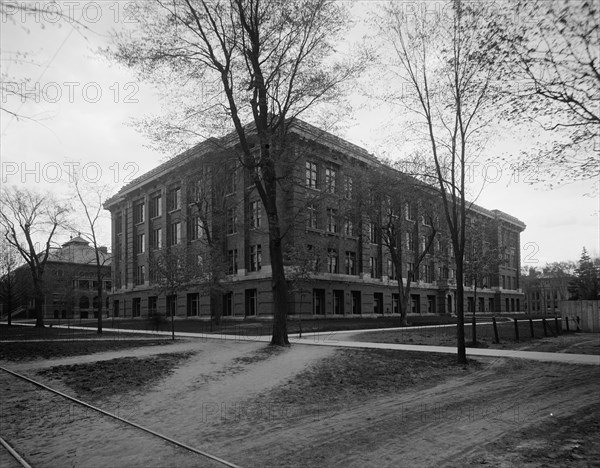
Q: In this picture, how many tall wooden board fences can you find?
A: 1